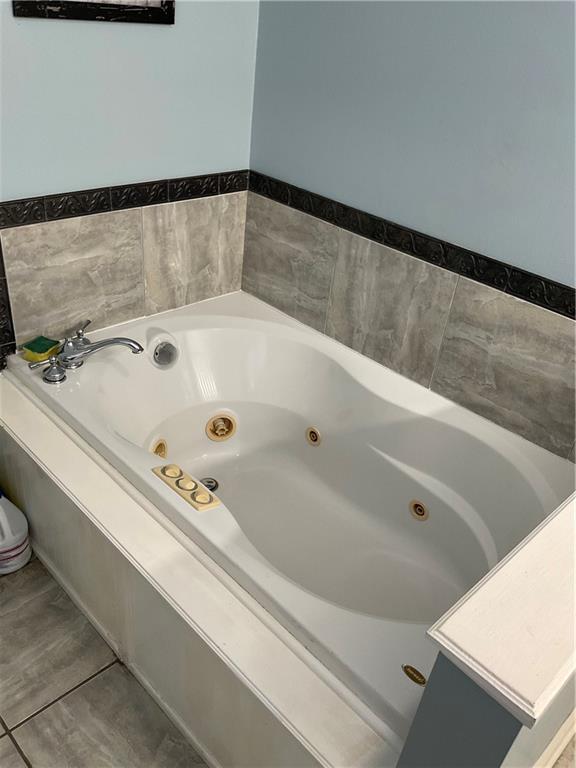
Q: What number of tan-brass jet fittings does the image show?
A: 4